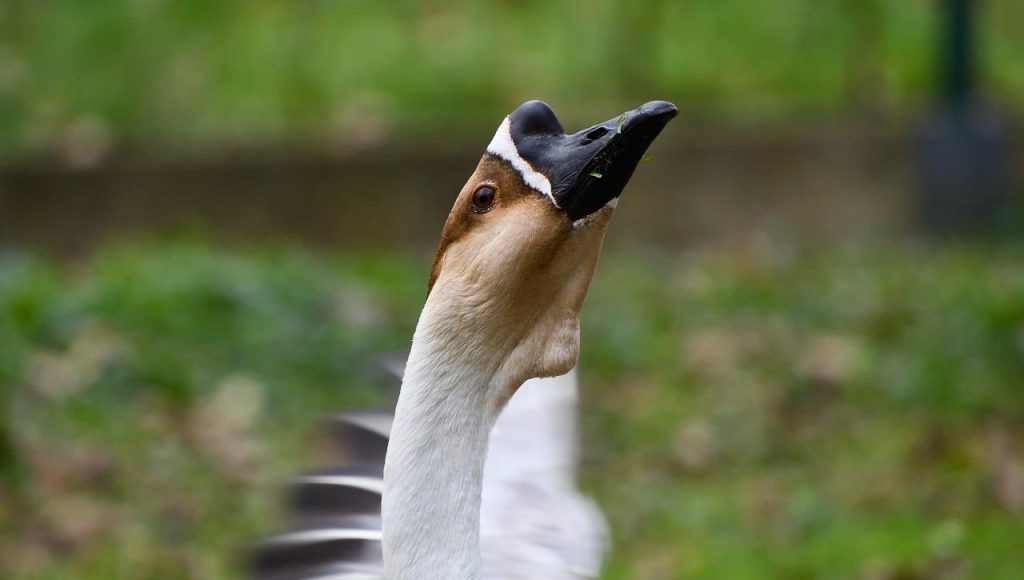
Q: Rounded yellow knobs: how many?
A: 0